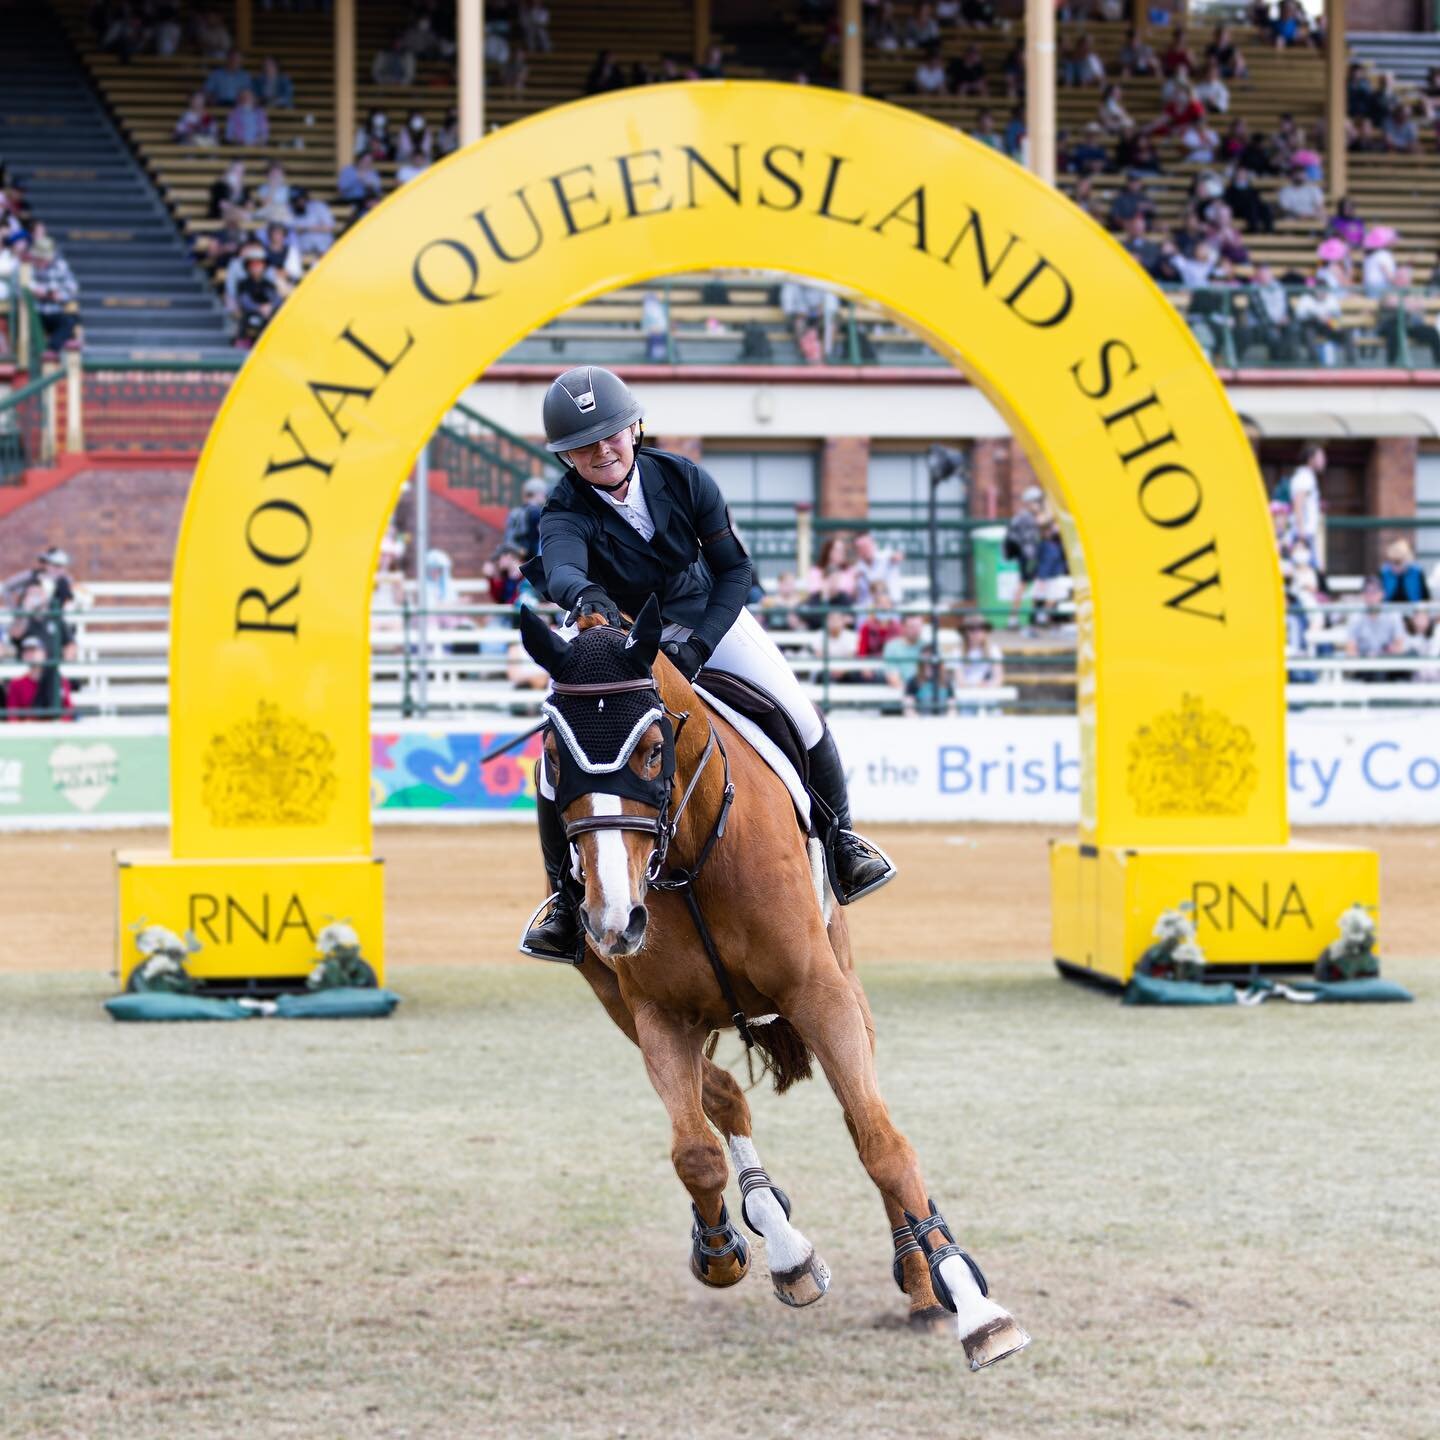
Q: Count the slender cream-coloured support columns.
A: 5